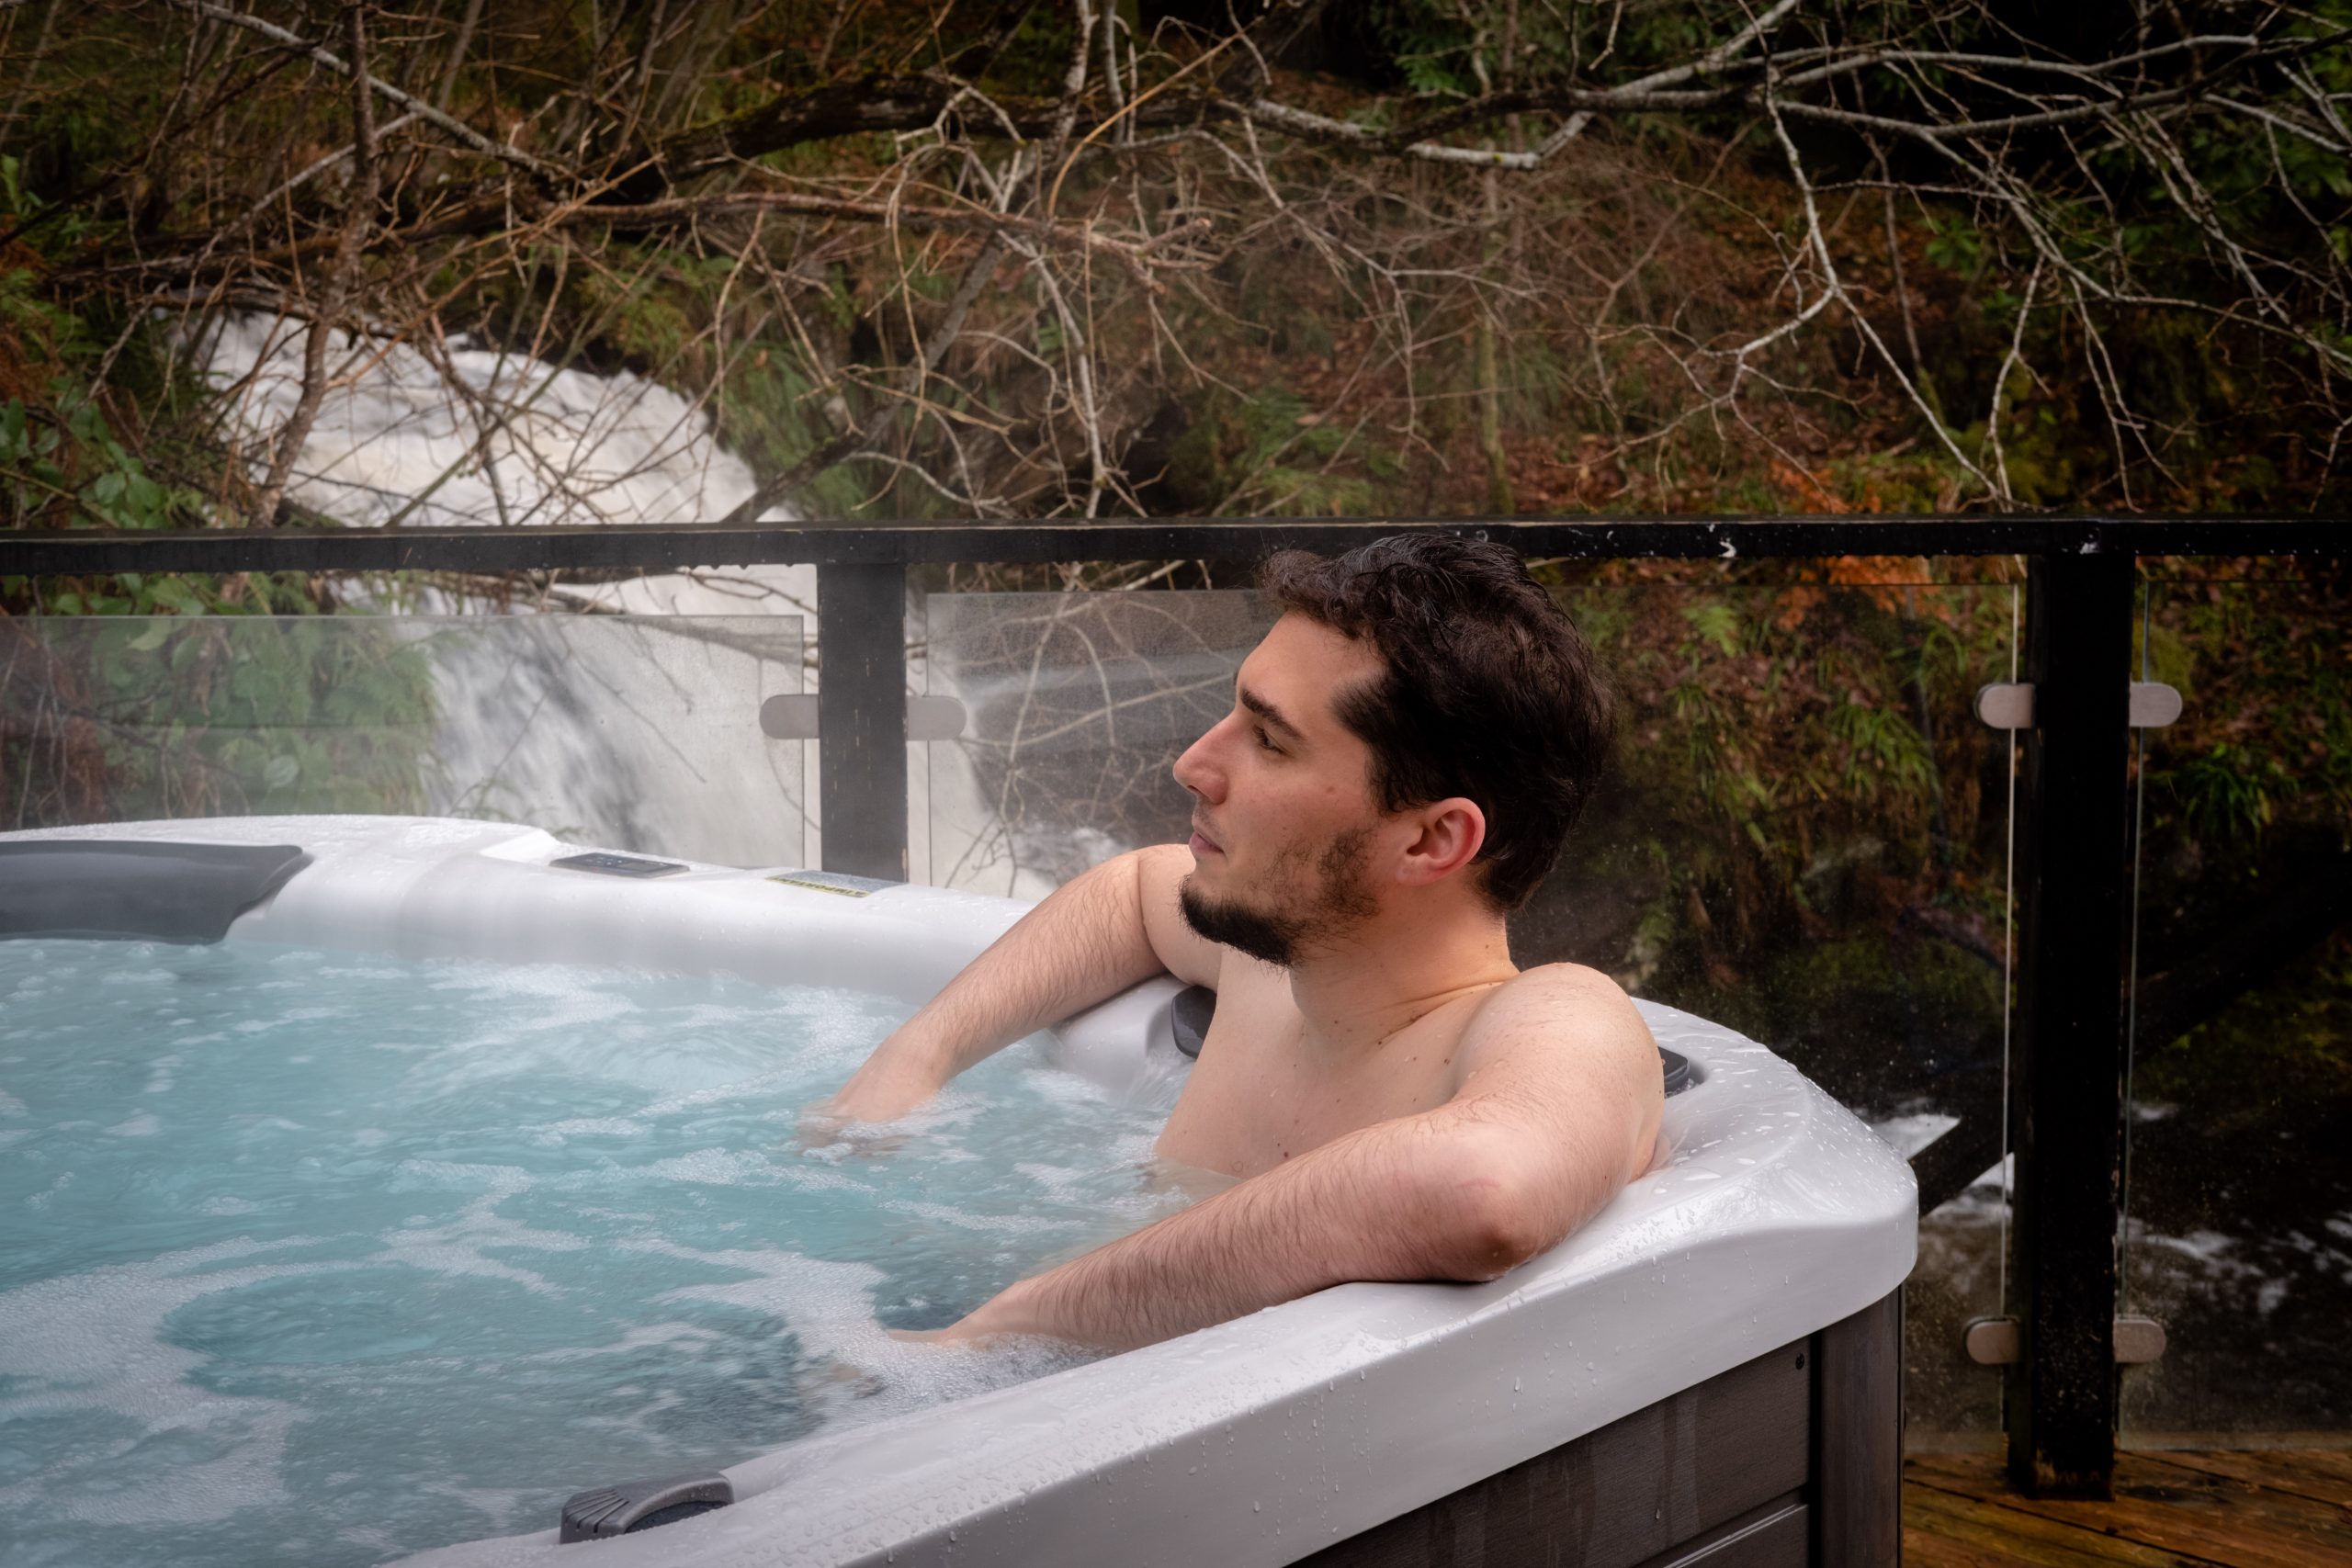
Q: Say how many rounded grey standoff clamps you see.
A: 6